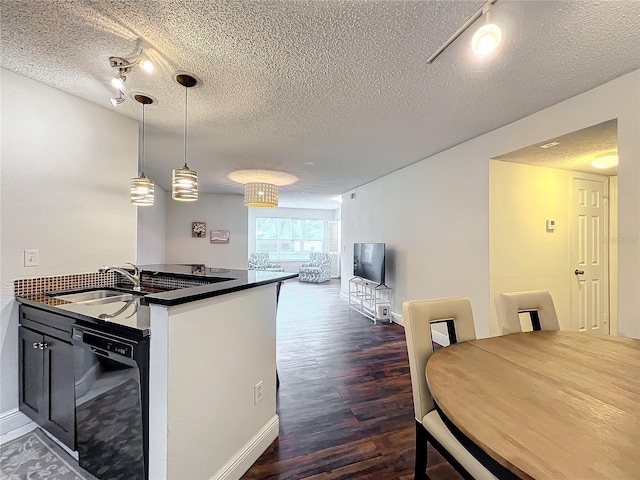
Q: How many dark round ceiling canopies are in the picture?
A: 2